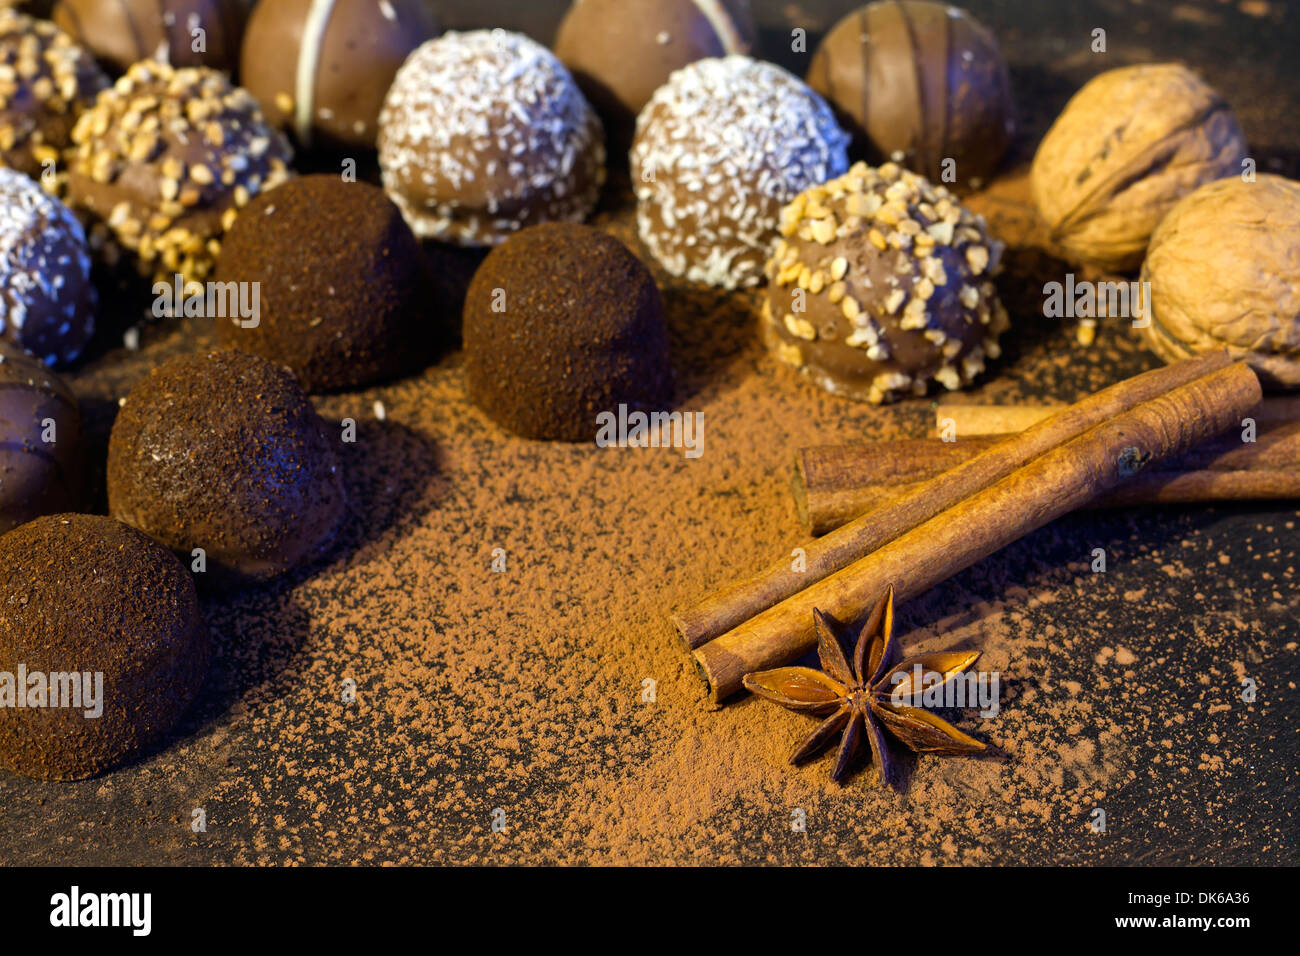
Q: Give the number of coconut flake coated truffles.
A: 3